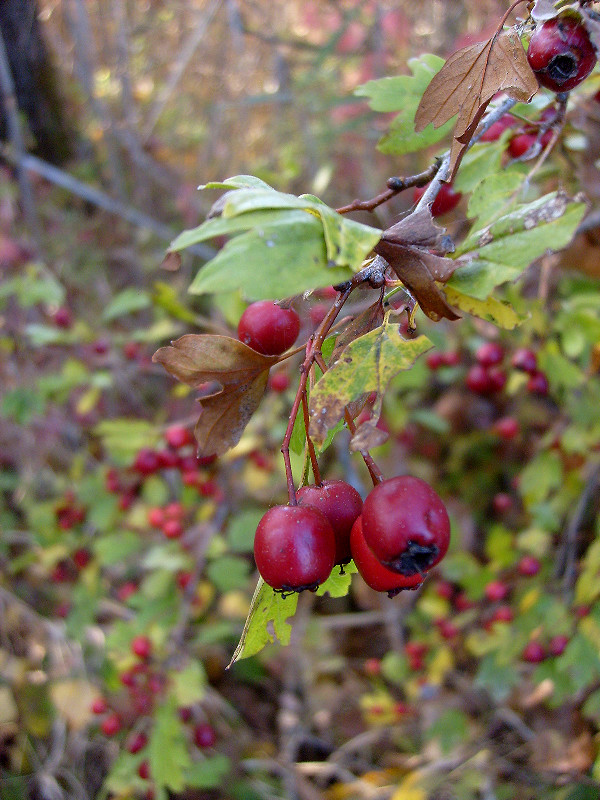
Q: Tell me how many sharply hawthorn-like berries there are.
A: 6